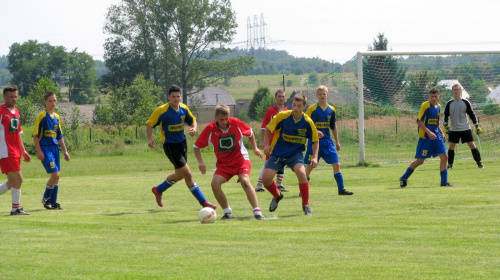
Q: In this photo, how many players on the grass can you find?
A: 9